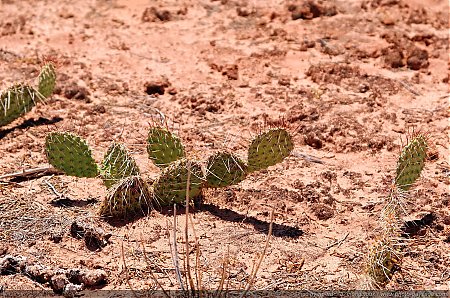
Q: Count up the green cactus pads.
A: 11